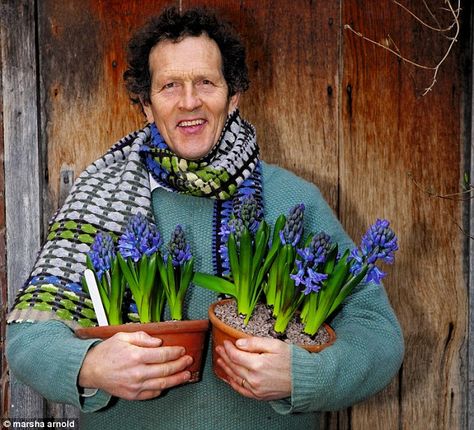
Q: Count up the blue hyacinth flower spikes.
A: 7